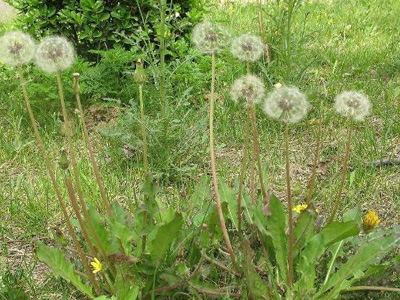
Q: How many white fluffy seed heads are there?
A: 7